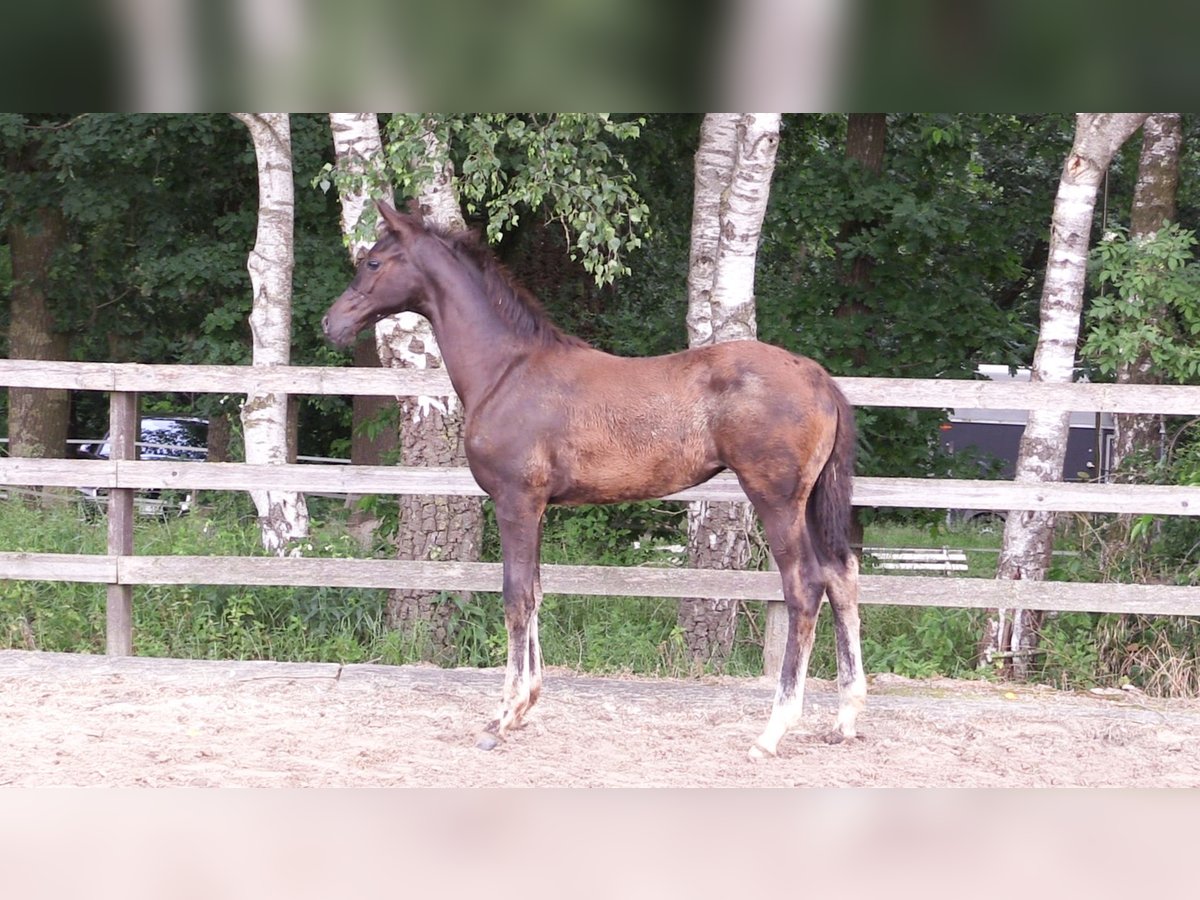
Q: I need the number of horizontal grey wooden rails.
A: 3